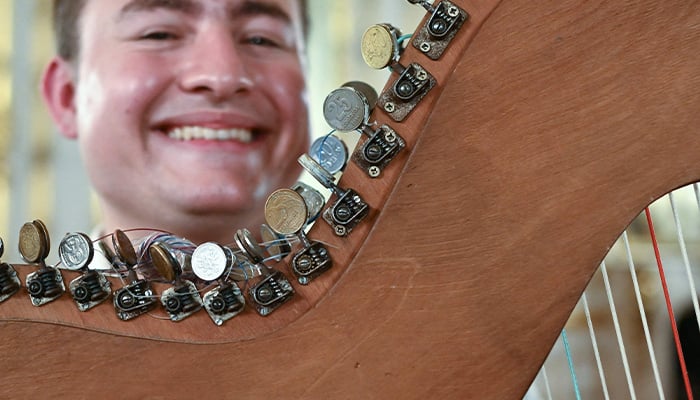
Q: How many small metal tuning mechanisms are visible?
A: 12